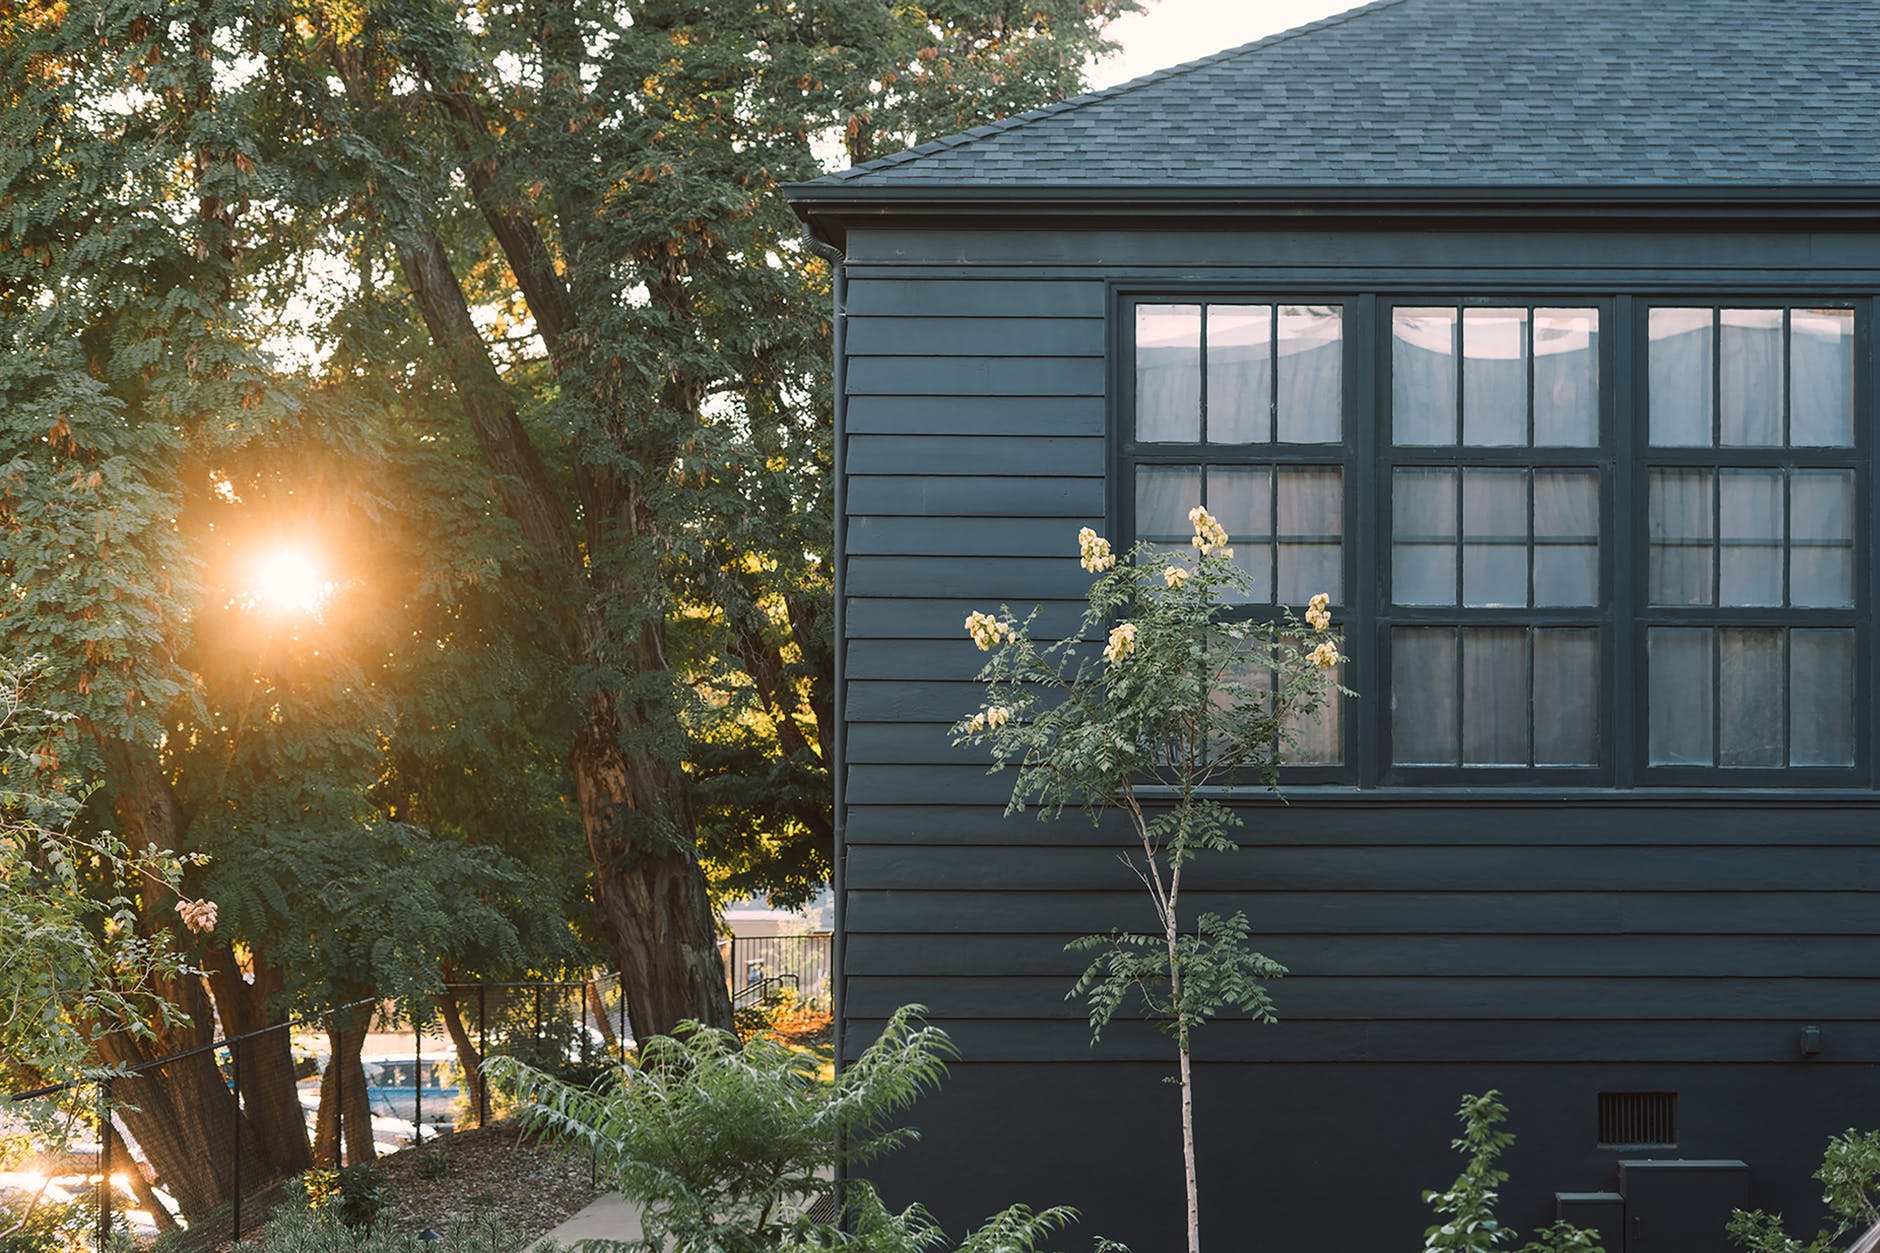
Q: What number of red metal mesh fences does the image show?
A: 0